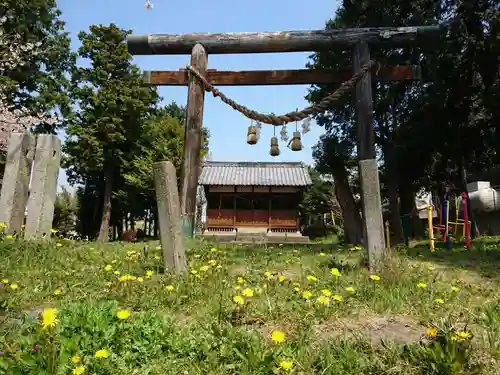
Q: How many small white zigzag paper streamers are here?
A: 3